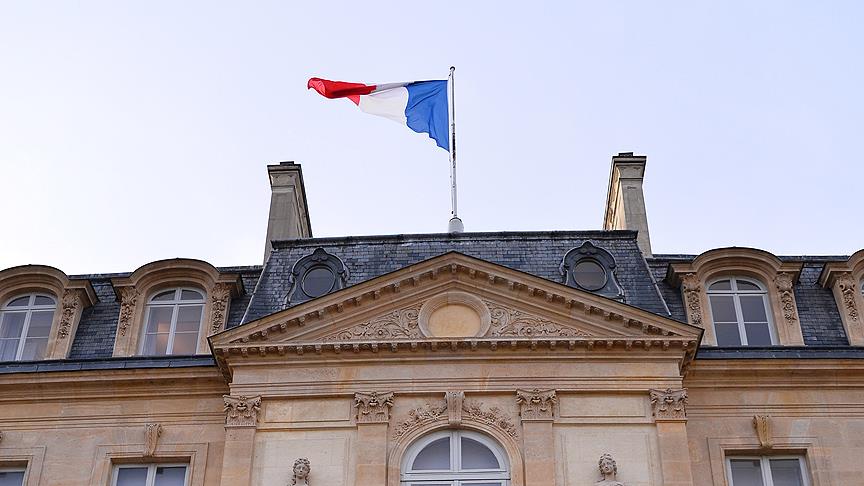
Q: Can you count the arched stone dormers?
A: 4